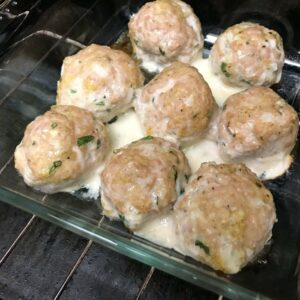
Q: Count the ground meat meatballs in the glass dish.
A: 8